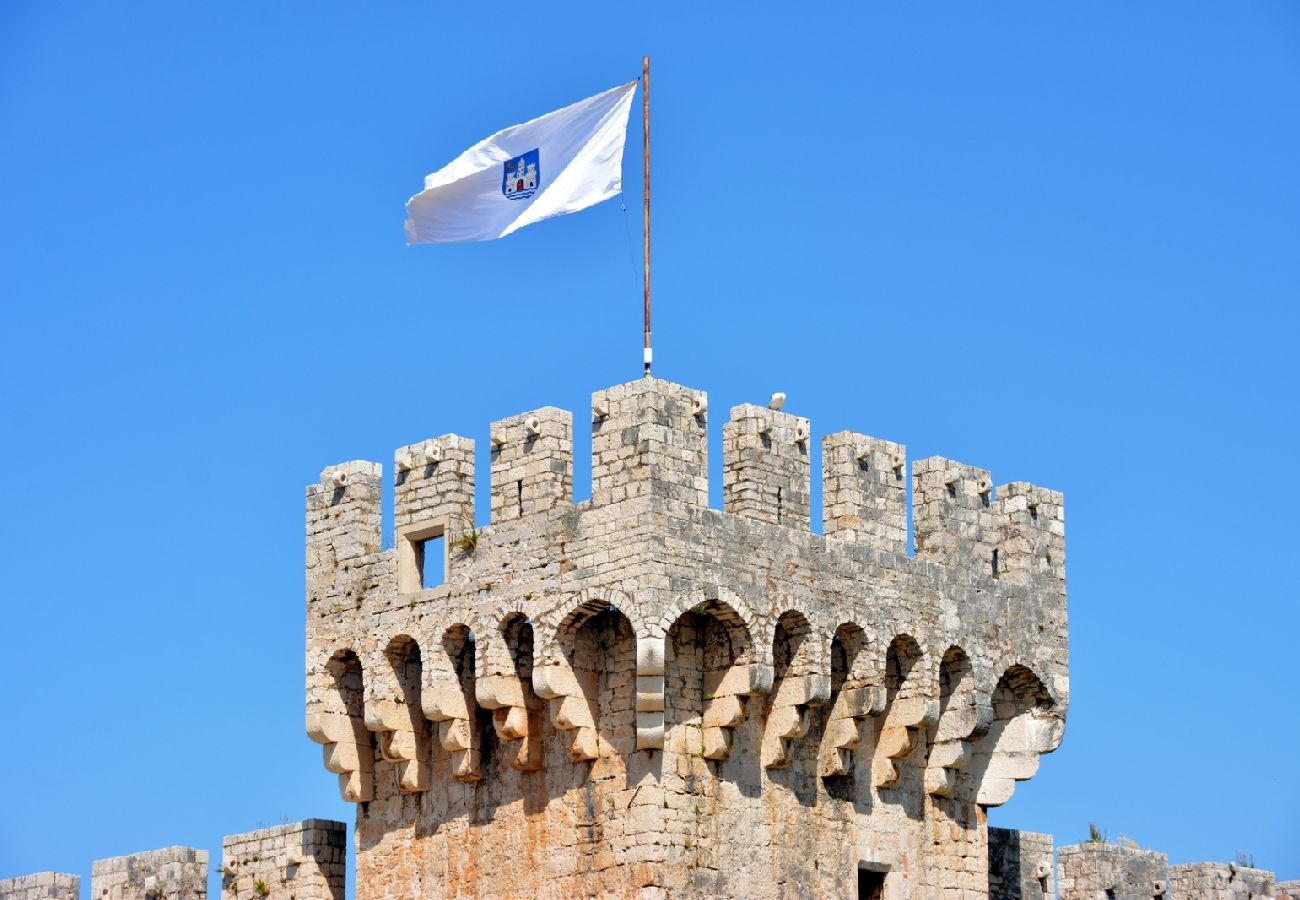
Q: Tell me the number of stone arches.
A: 11